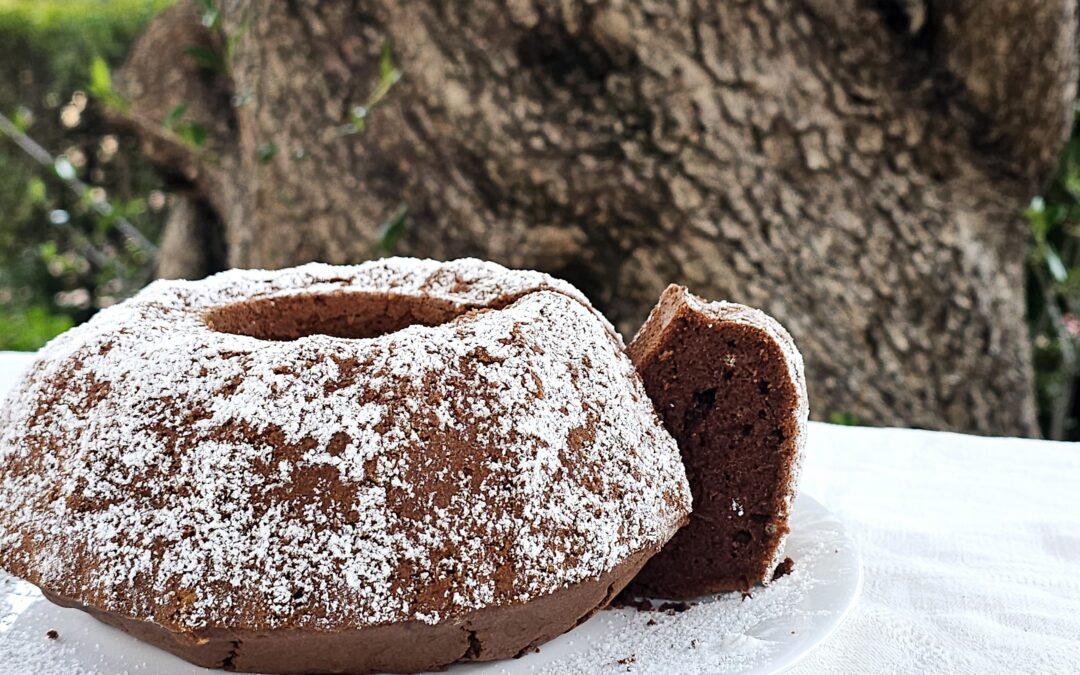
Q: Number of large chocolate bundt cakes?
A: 1